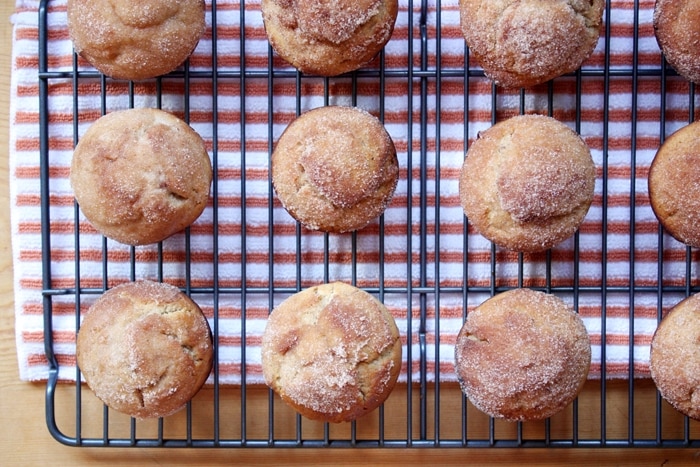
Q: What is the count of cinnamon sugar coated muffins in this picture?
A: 12